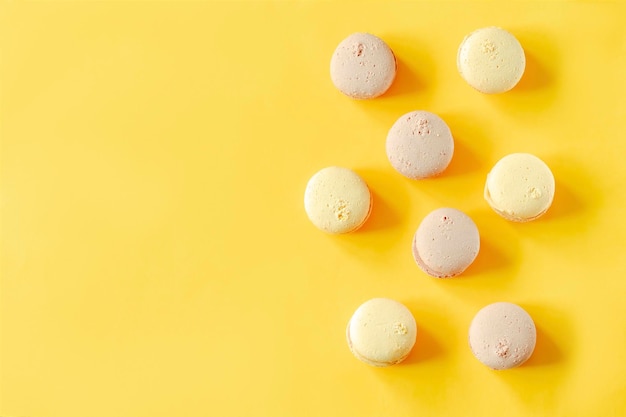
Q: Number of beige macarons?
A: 4